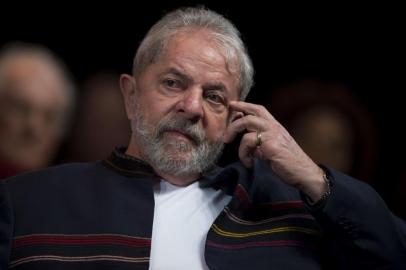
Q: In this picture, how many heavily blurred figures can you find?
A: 3